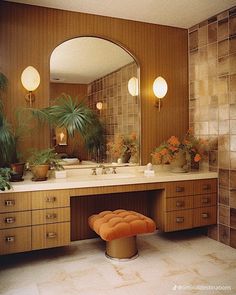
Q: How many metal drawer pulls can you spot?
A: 12